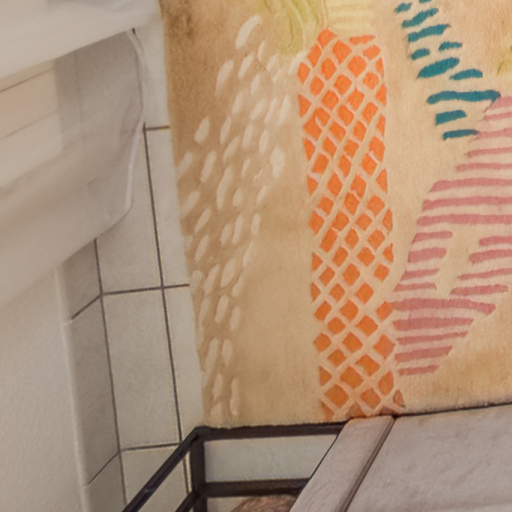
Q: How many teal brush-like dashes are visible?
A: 11